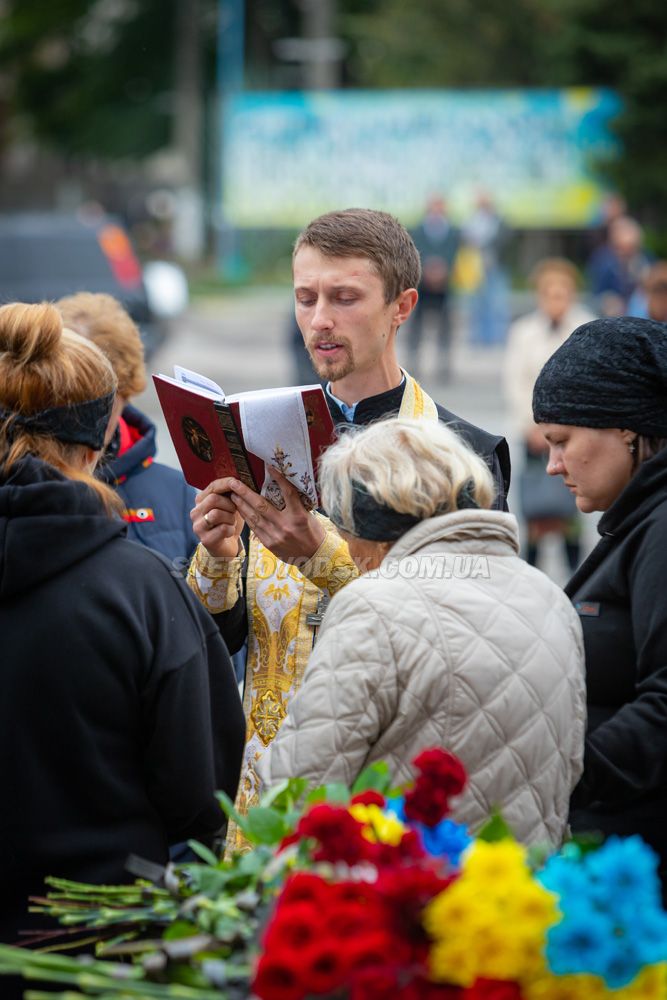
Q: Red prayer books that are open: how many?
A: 1